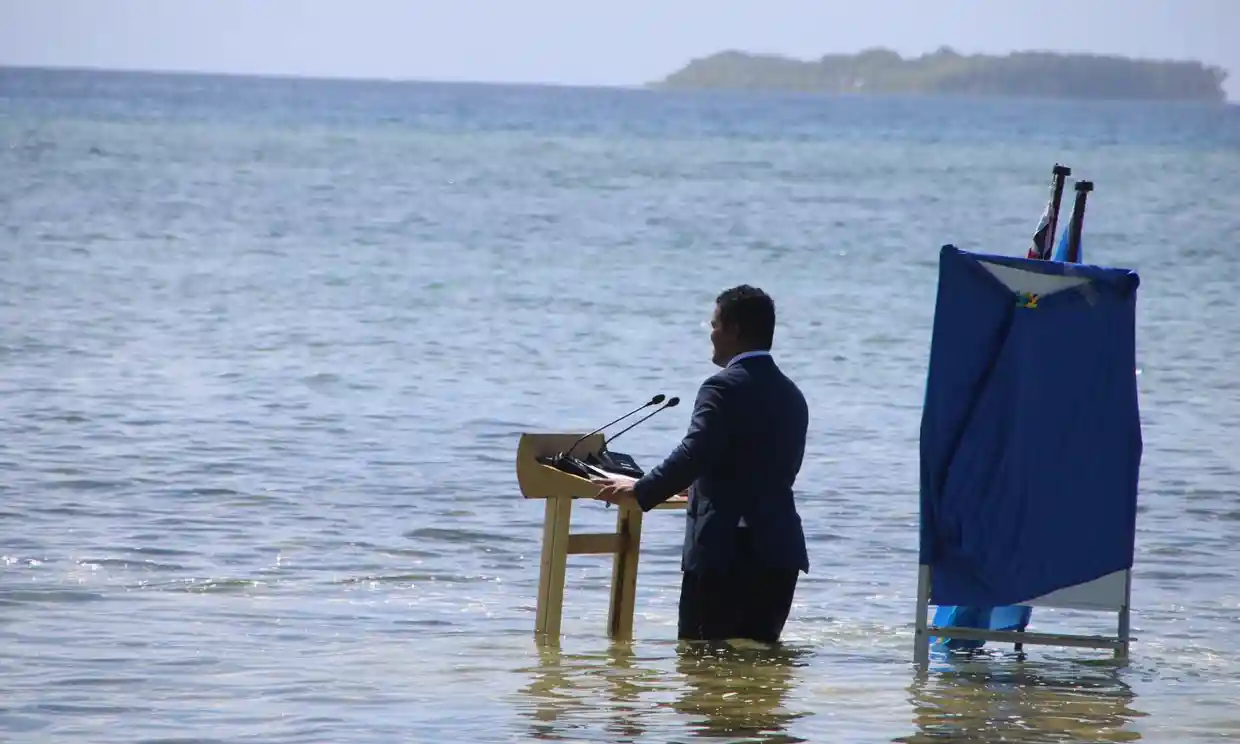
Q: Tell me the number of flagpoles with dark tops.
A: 2